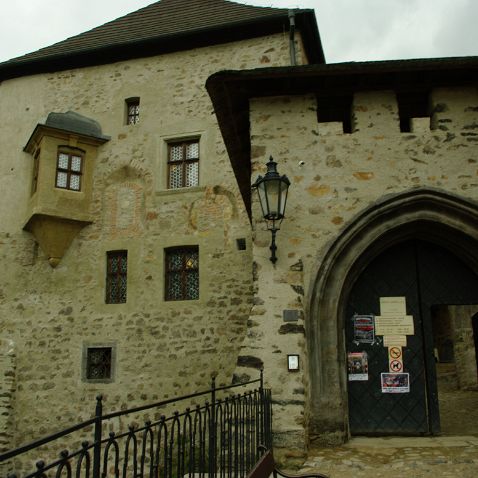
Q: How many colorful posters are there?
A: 3